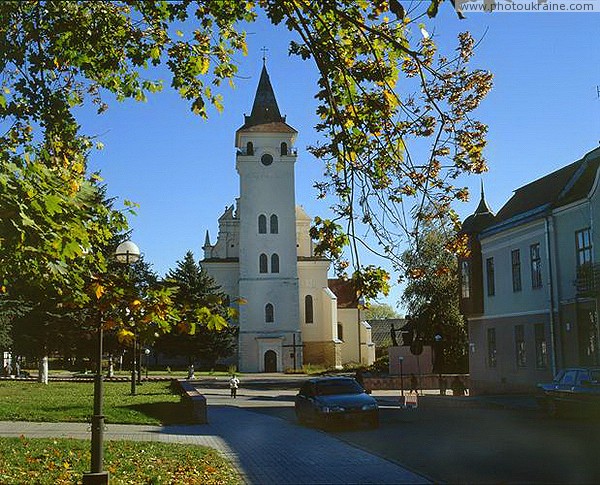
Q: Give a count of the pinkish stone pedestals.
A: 1